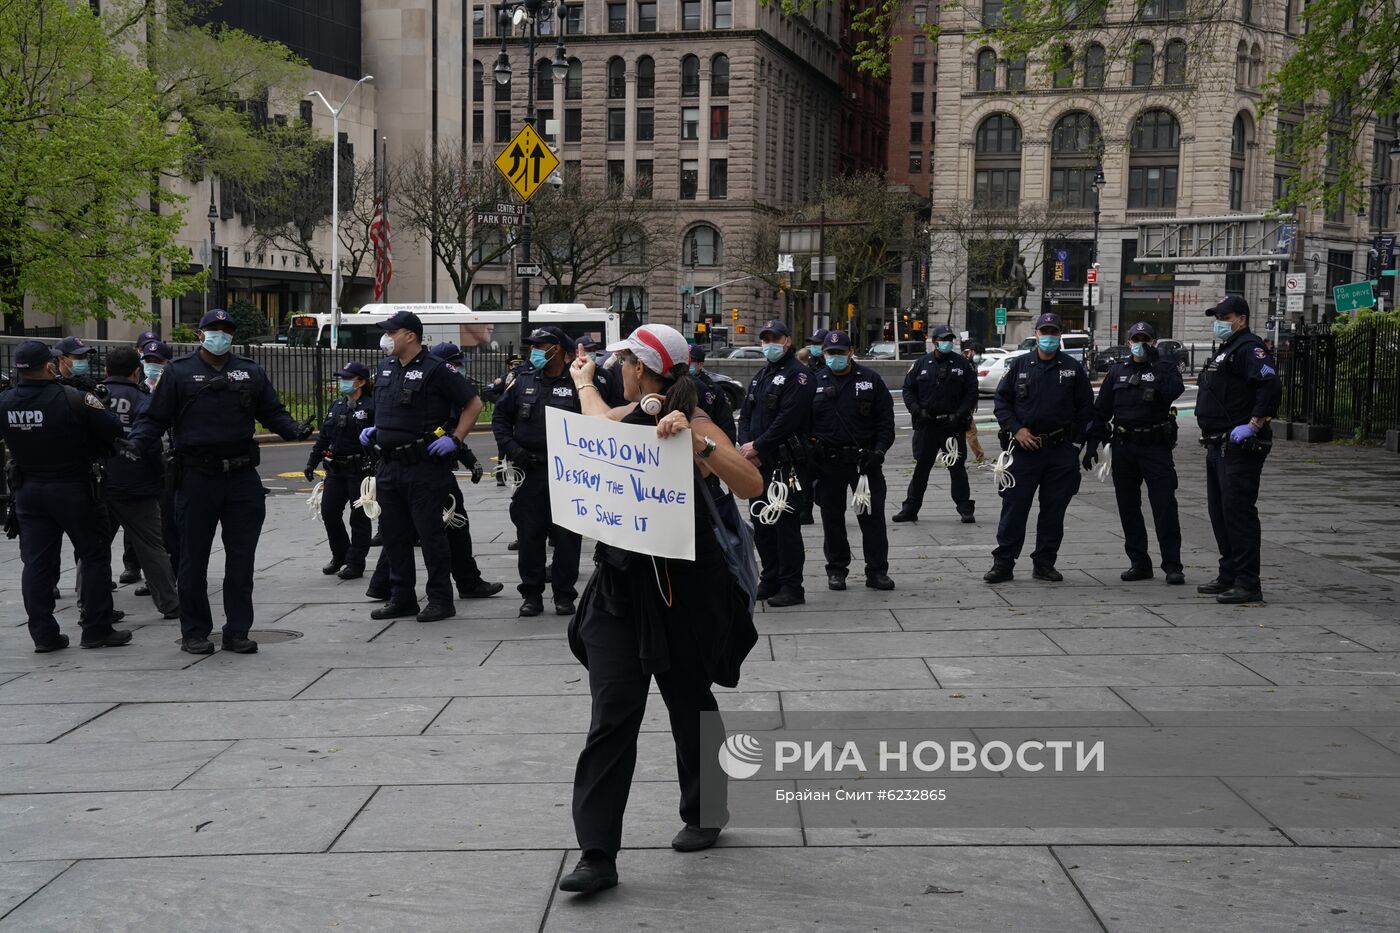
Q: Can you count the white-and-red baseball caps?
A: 1